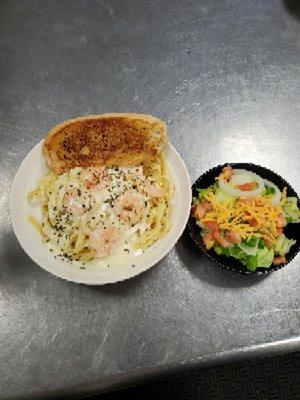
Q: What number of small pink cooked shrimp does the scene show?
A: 5